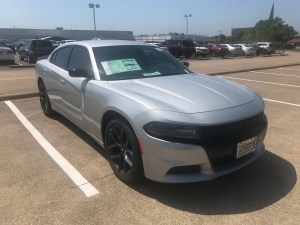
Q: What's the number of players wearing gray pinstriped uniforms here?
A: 0